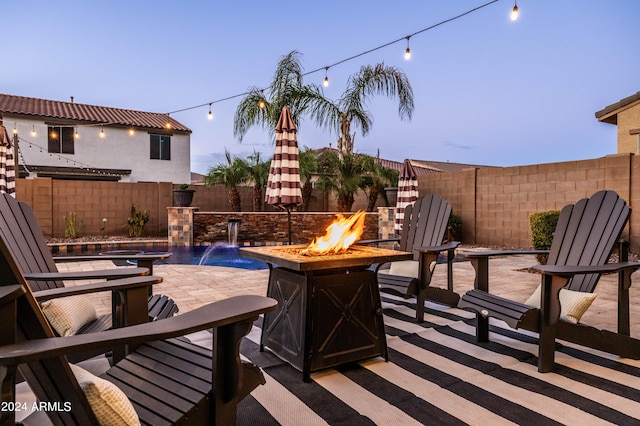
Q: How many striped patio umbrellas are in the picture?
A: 3